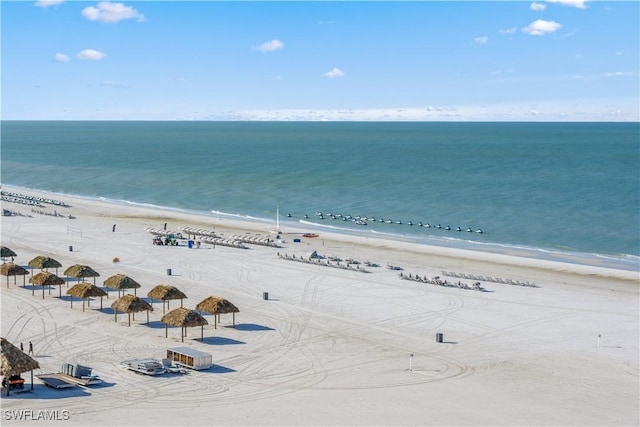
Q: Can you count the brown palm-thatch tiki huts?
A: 12